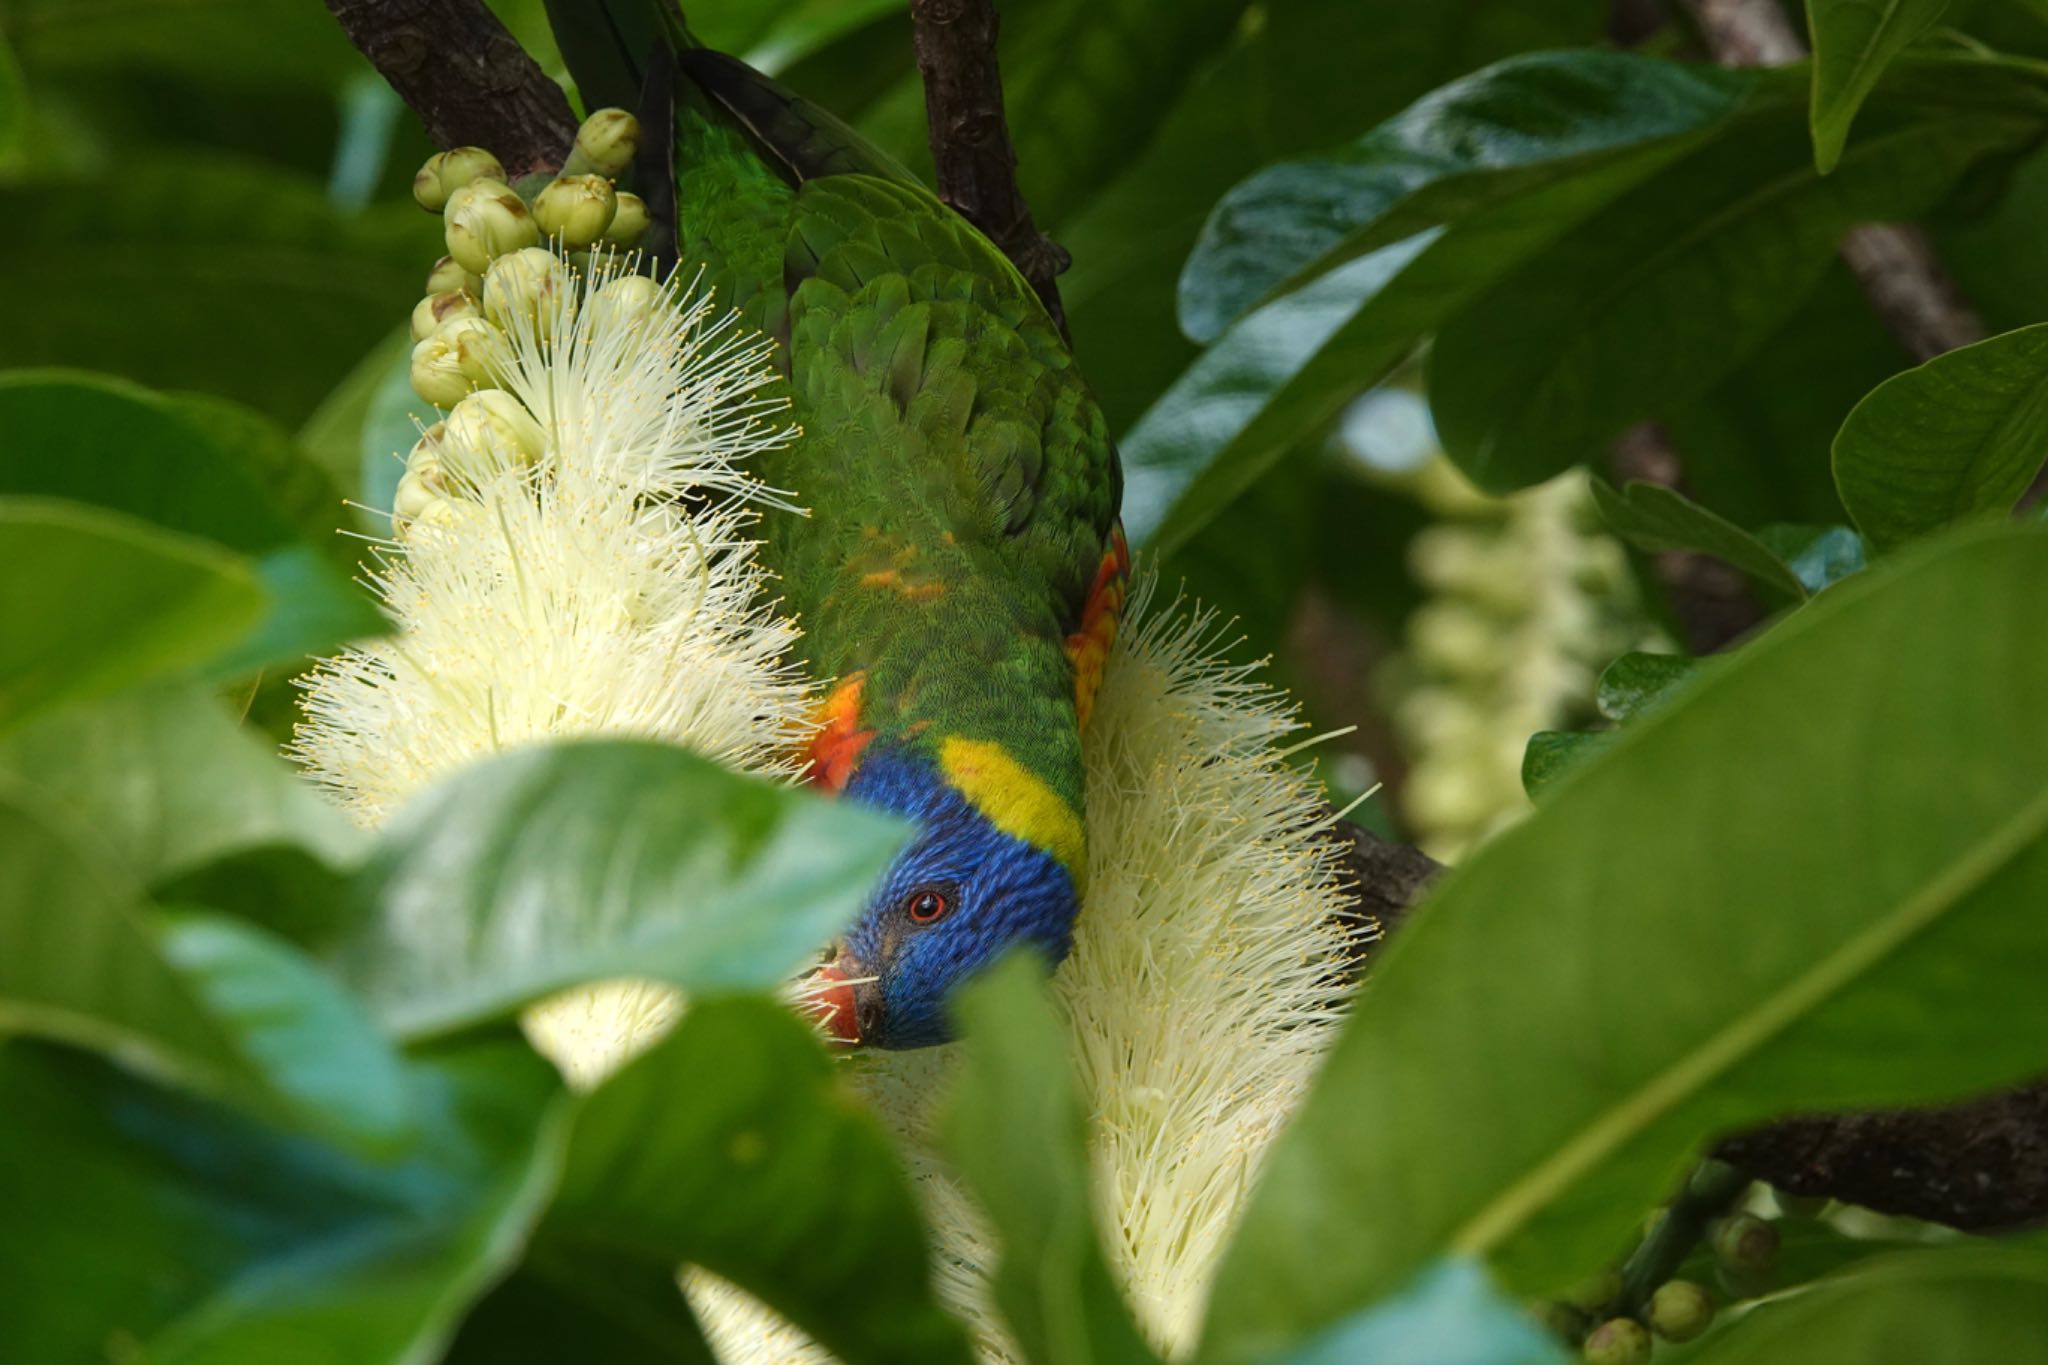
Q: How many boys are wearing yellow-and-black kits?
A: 0